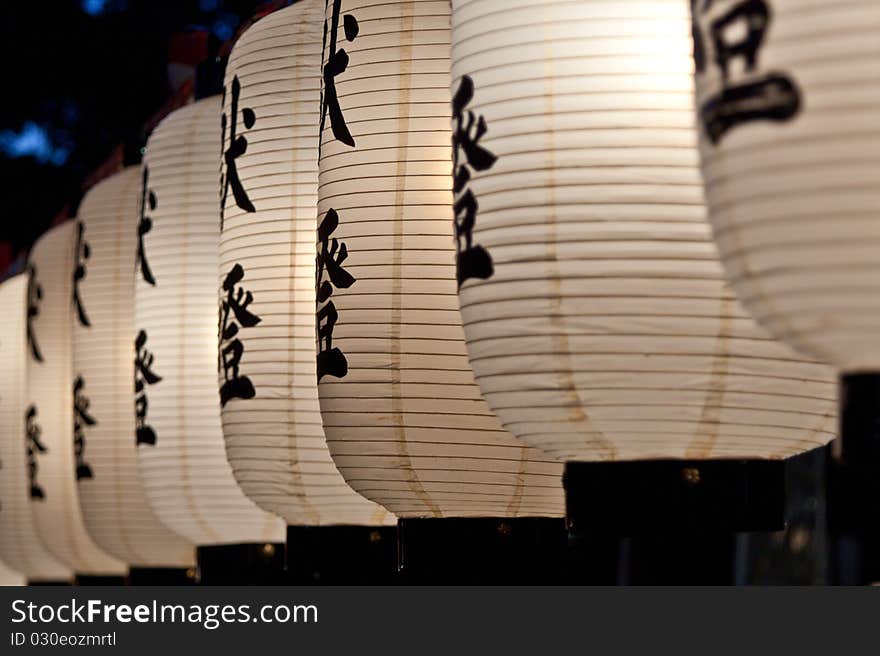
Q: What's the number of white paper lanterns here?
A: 8